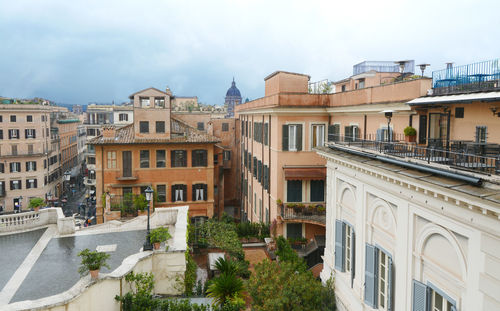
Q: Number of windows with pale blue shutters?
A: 3